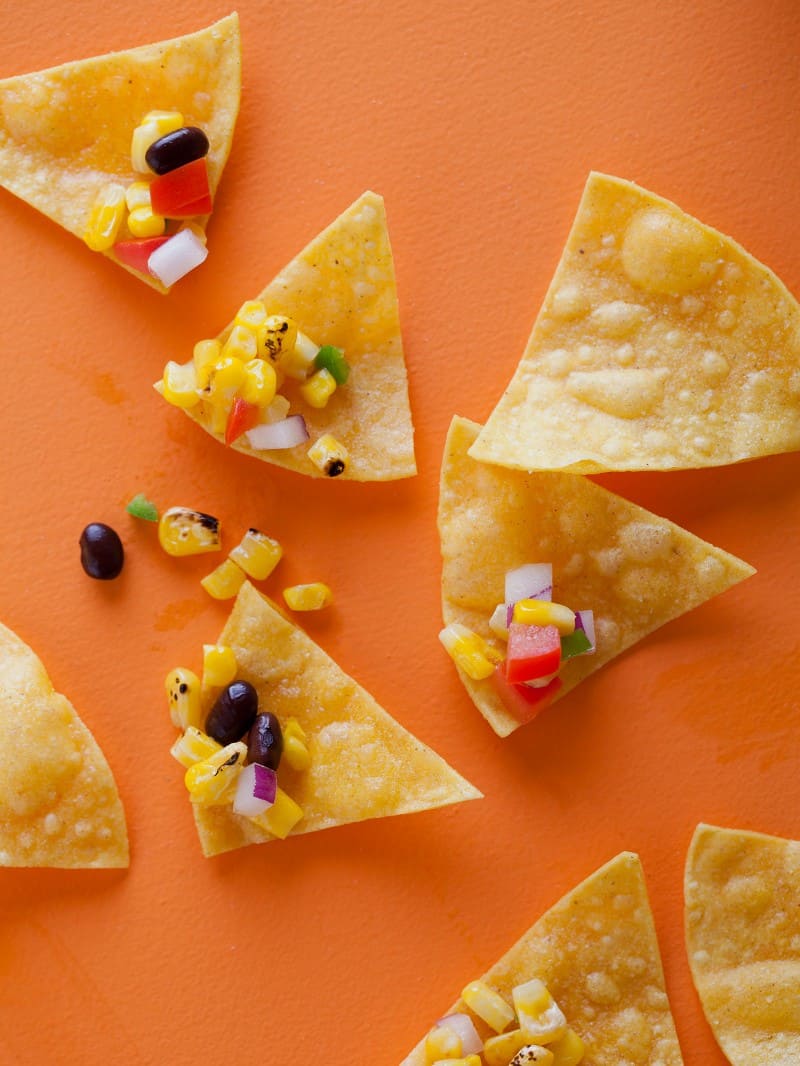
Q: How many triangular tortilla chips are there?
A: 8